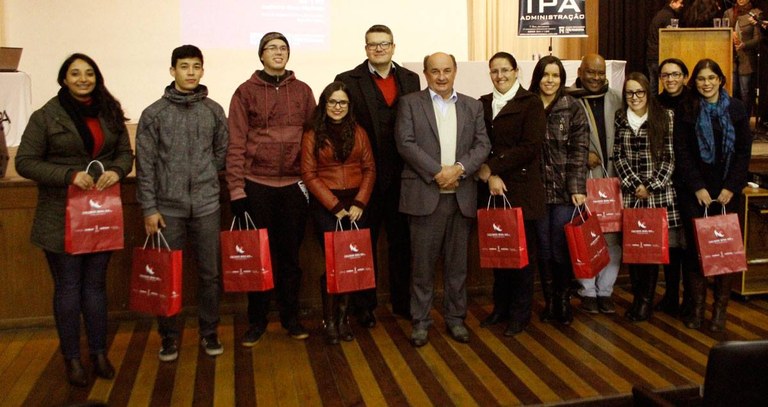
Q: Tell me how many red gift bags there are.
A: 9